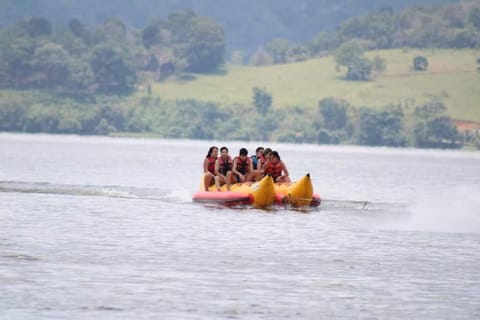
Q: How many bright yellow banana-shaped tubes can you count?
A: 2